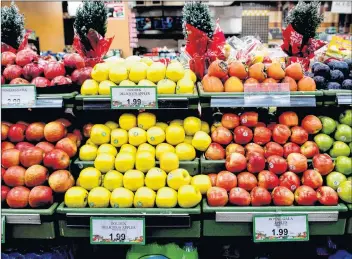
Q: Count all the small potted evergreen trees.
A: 4